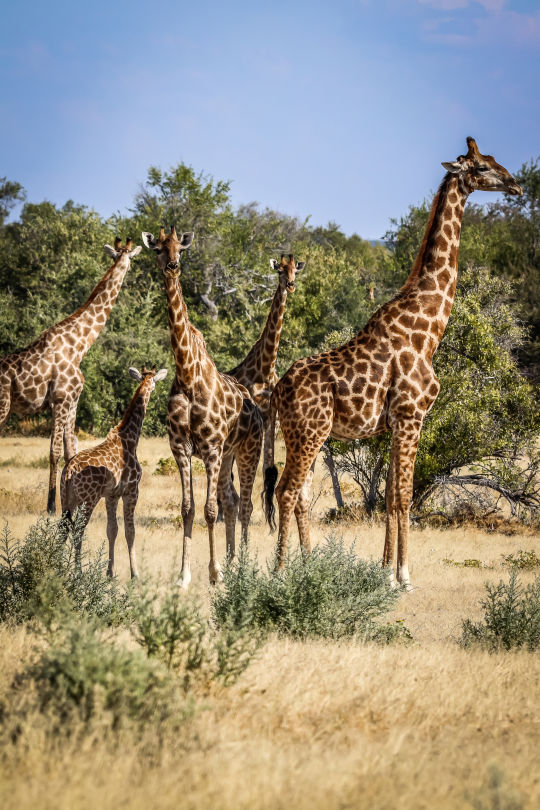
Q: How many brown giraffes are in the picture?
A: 5